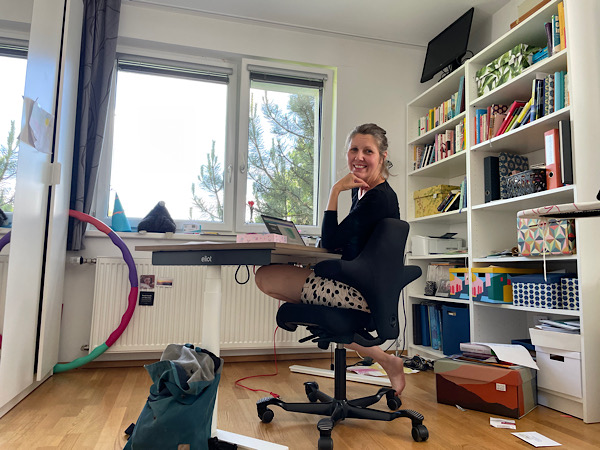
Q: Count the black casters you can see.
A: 5